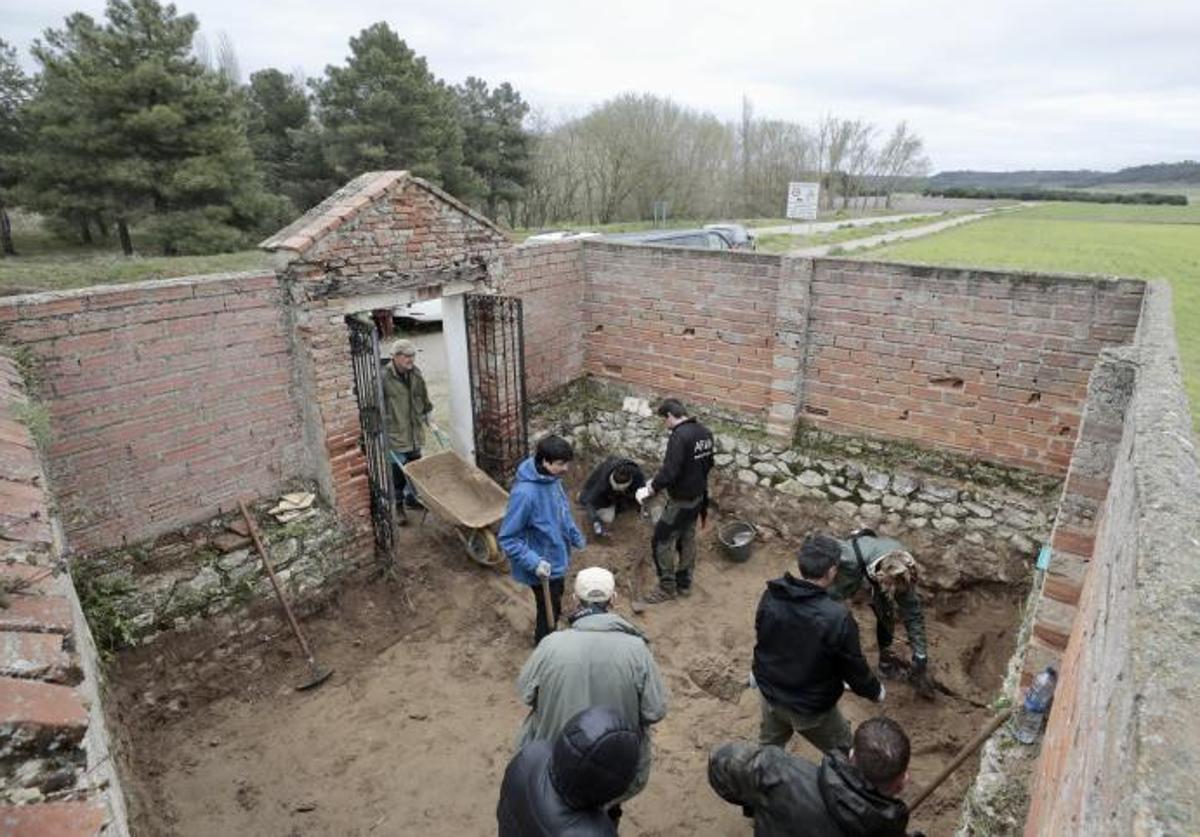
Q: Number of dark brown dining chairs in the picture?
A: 0